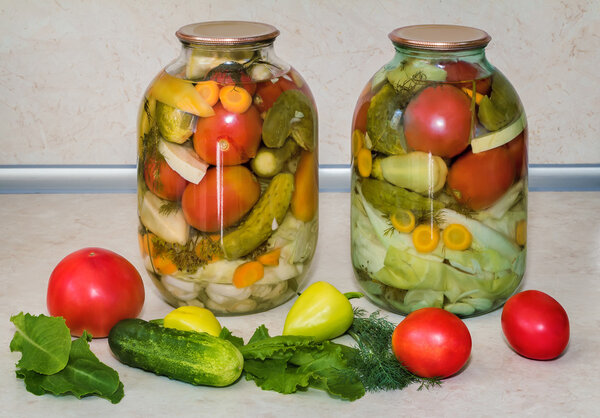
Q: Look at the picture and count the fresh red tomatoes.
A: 3